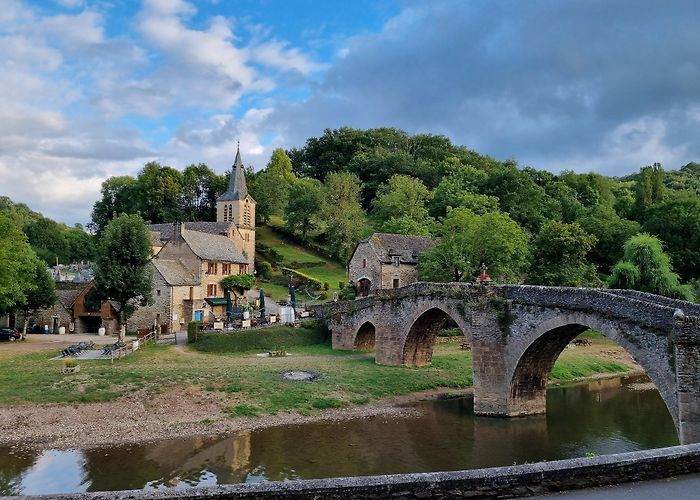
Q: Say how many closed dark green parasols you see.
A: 3